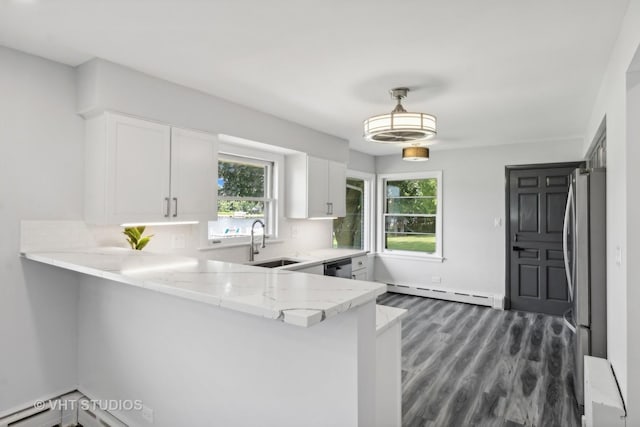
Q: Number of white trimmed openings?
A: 3